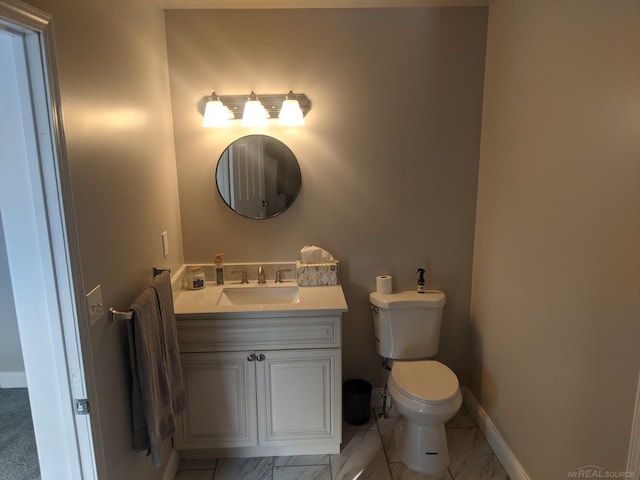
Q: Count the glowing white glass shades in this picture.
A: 3